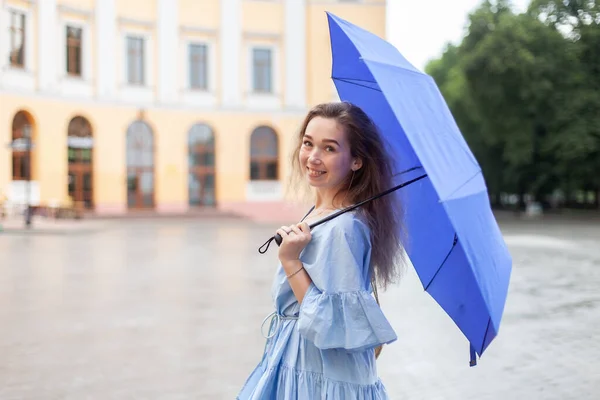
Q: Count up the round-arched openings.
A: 5